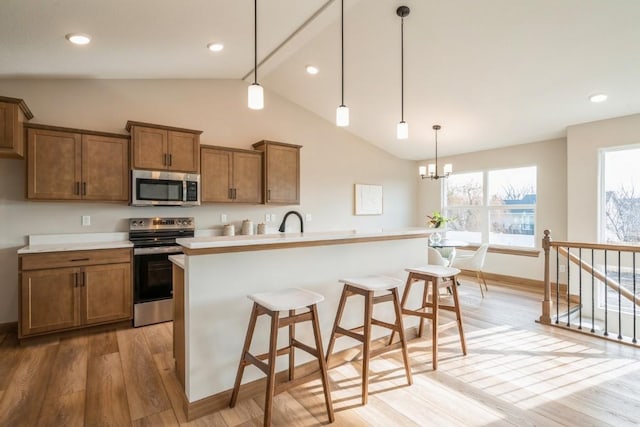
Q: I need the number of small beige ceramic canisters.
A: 3